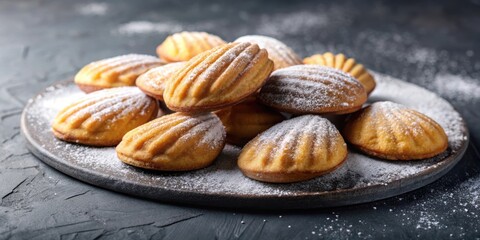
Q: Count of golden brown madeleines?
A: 12